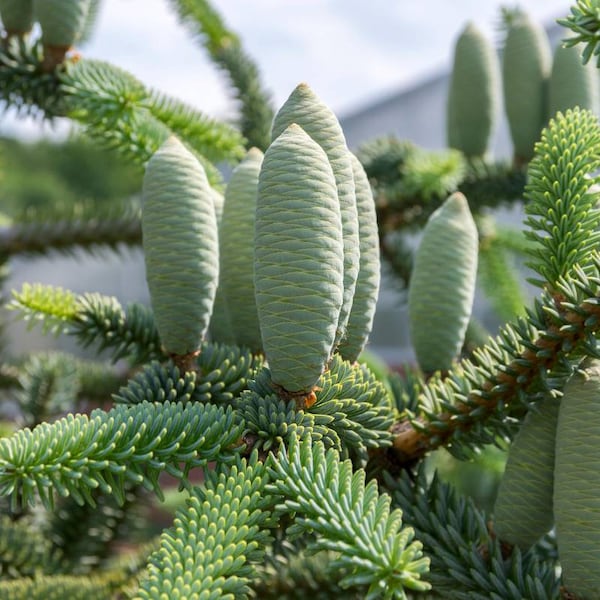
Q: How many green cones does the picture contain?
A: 14